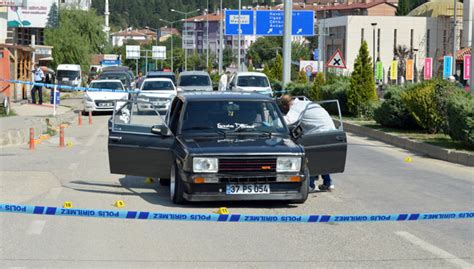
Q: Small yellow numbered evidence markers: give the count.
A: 6